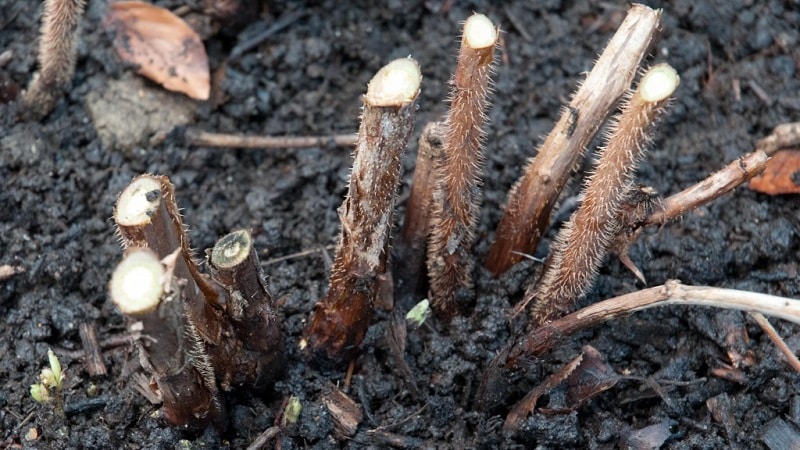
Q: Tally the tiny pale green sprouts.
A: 3